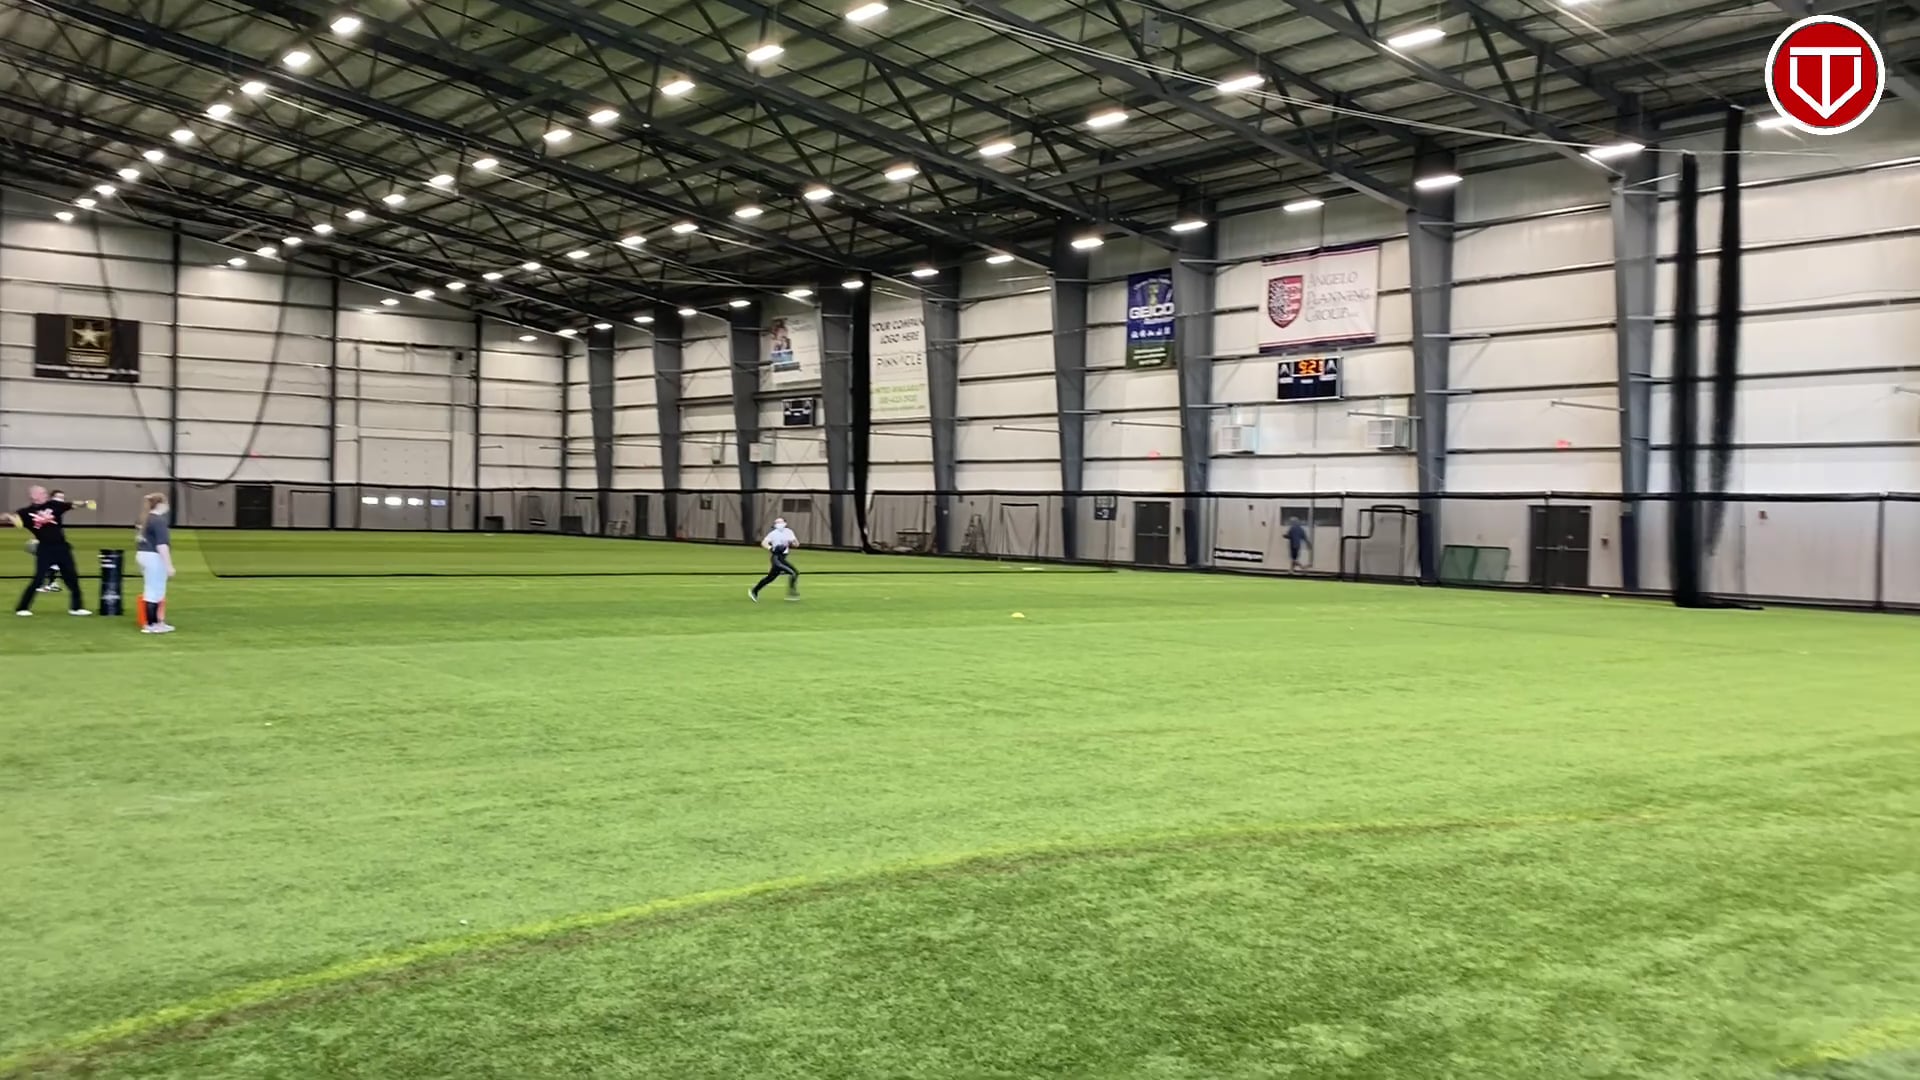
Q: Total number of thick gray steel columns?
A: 9